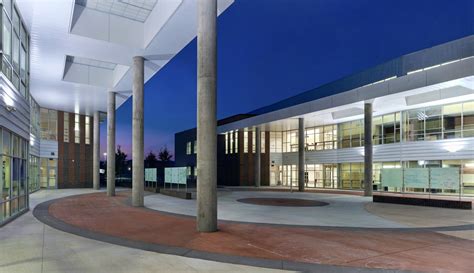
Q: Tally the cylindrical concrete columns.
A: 7